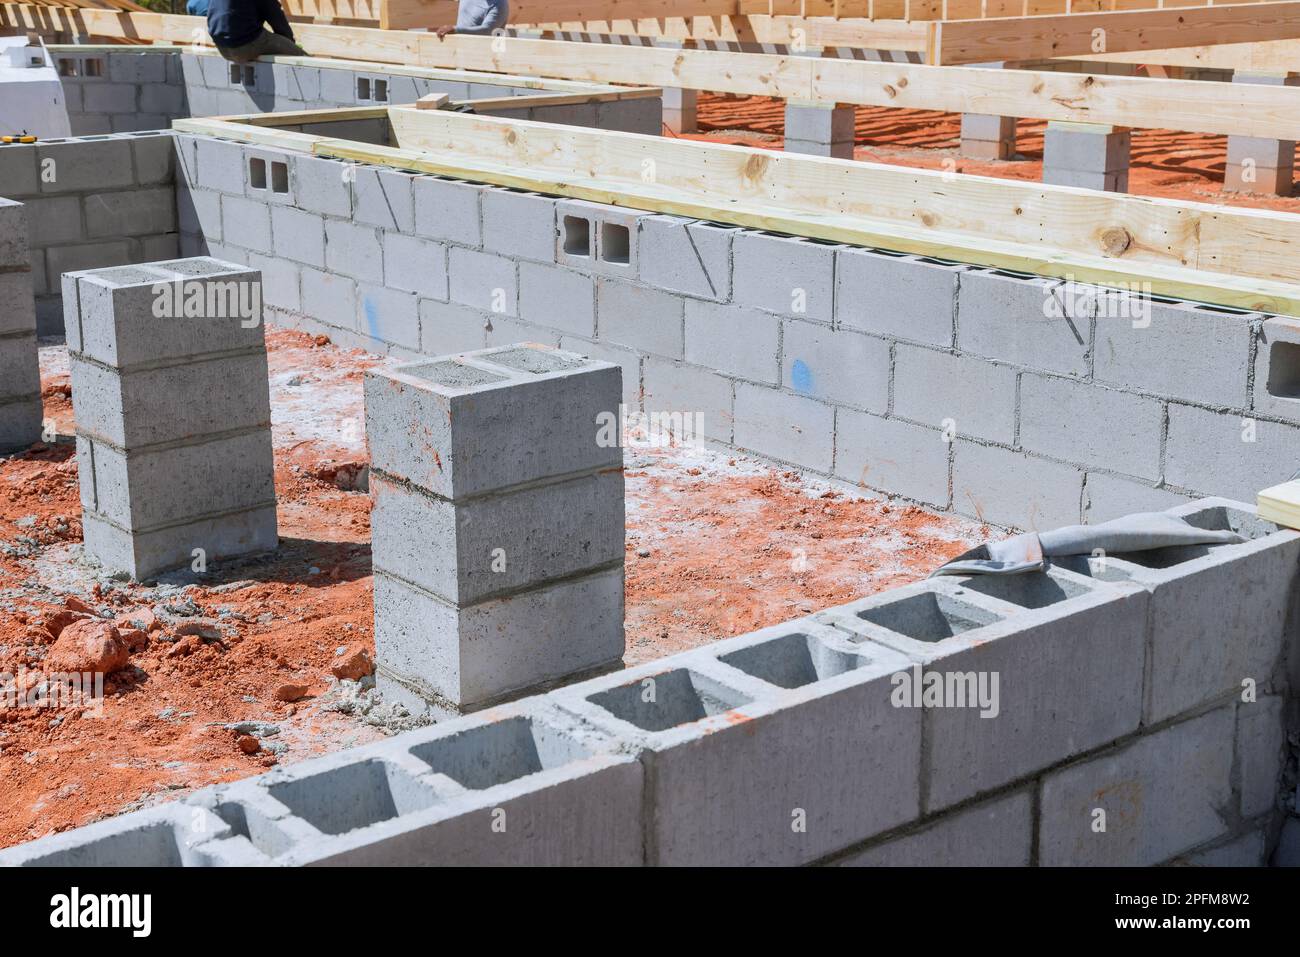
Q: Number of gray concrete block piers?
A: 8